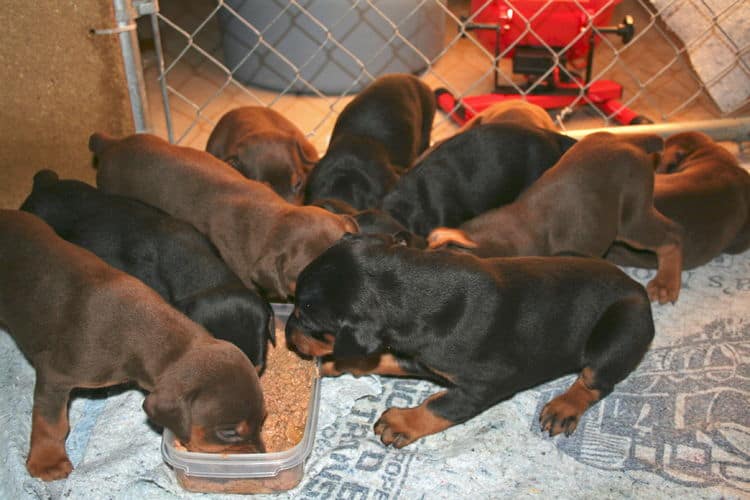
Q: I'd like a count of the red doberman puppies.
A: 6